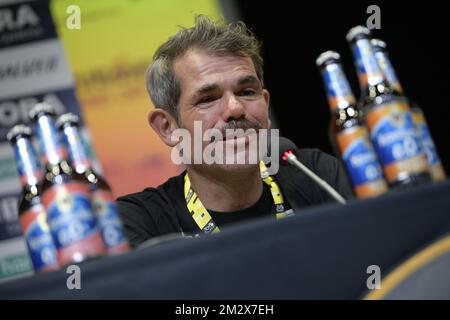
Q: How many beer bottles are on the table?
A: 6